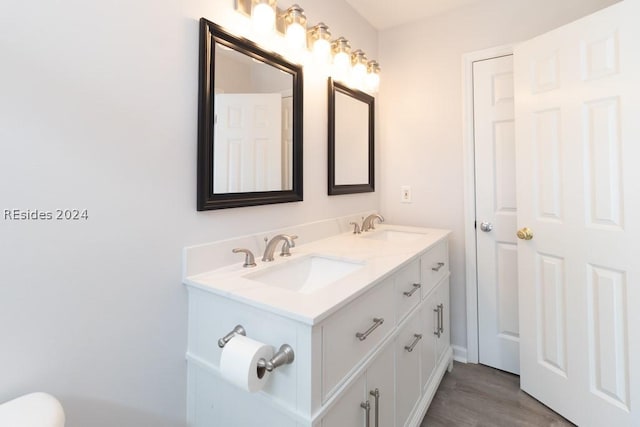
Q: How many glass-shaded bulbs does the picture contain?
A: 6